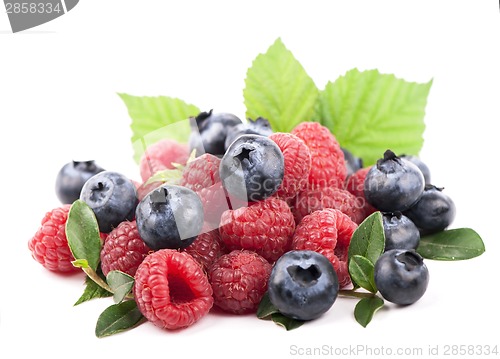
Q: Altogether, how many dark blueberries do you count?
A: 13